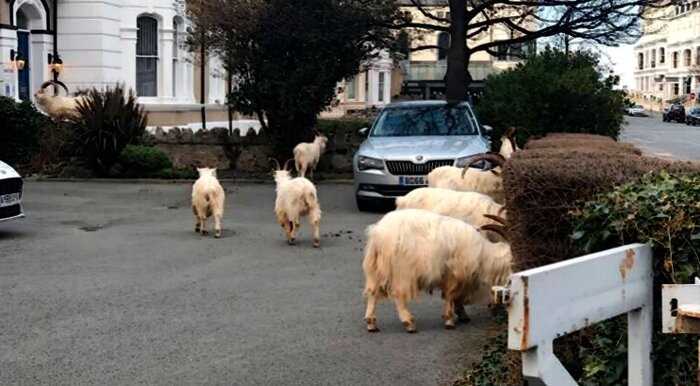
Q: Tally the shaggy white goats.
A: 8